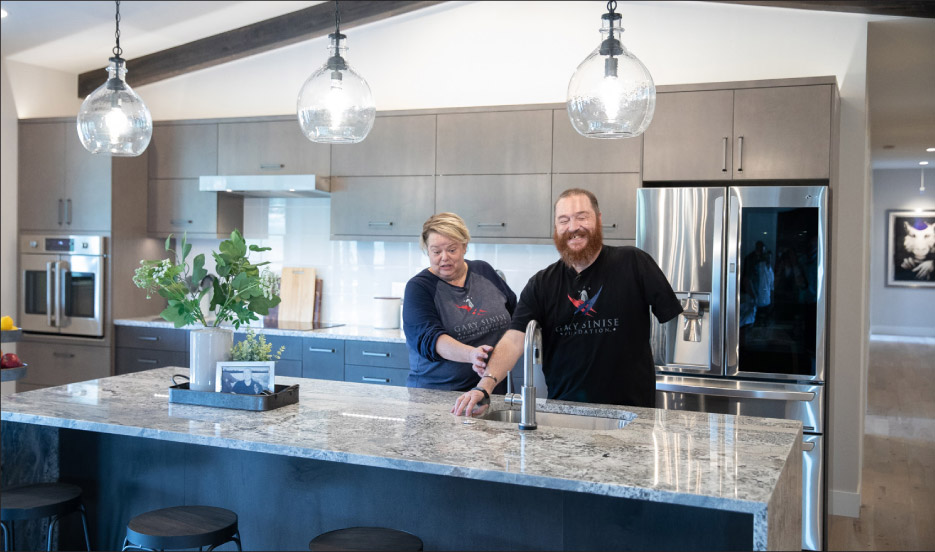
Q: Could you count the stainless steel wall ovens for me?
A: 1